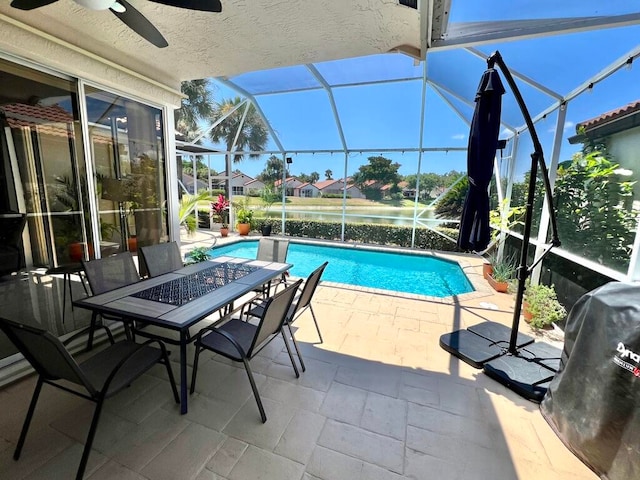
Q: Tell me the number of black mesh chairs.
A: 6